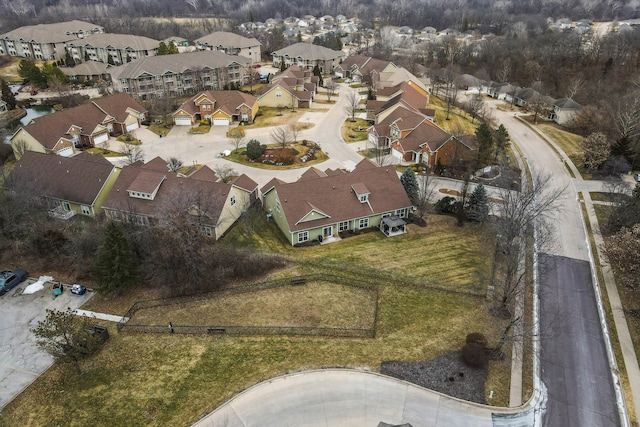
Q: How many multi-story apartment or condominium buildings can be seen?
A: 5